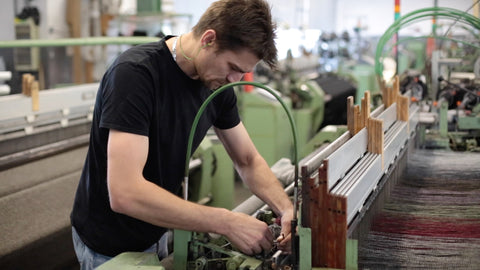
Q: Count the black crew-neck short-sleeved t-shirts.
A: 1